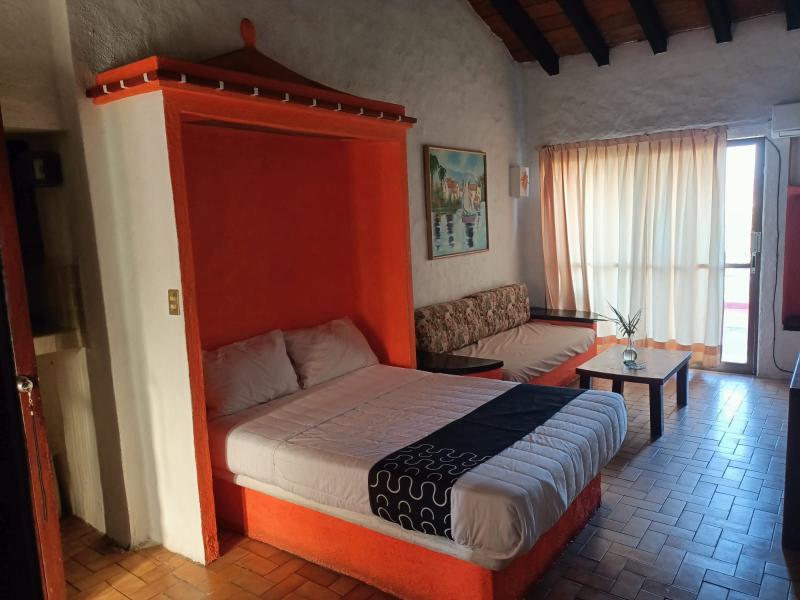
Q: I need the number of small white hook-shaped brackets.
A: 12